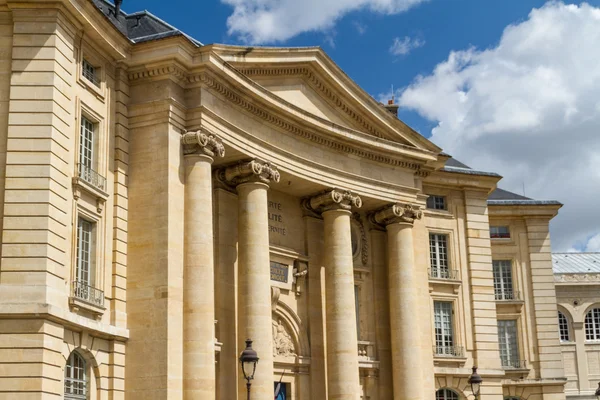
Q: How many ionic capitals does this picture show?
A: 4